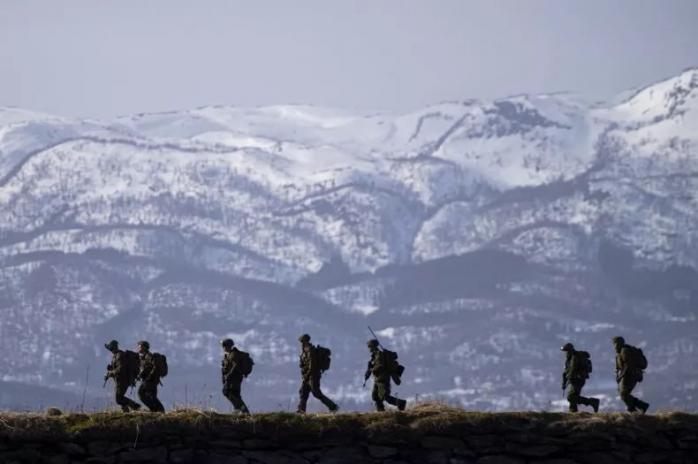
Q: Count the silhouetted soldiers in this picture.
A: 7